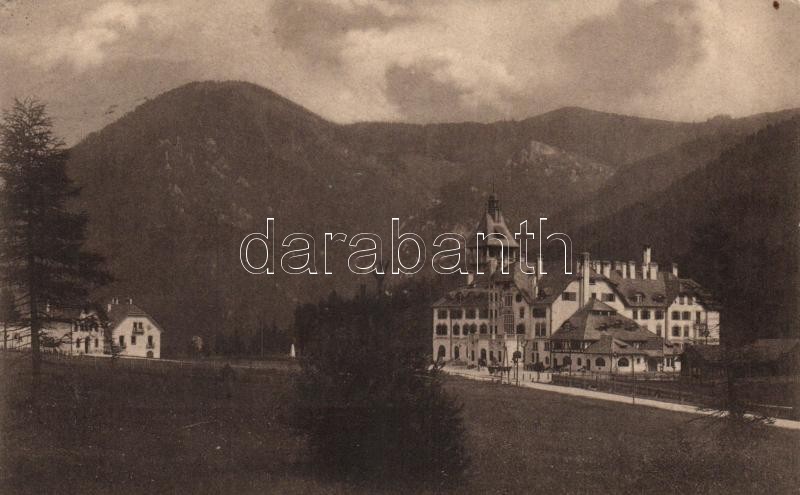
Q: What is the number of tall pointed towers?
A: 1